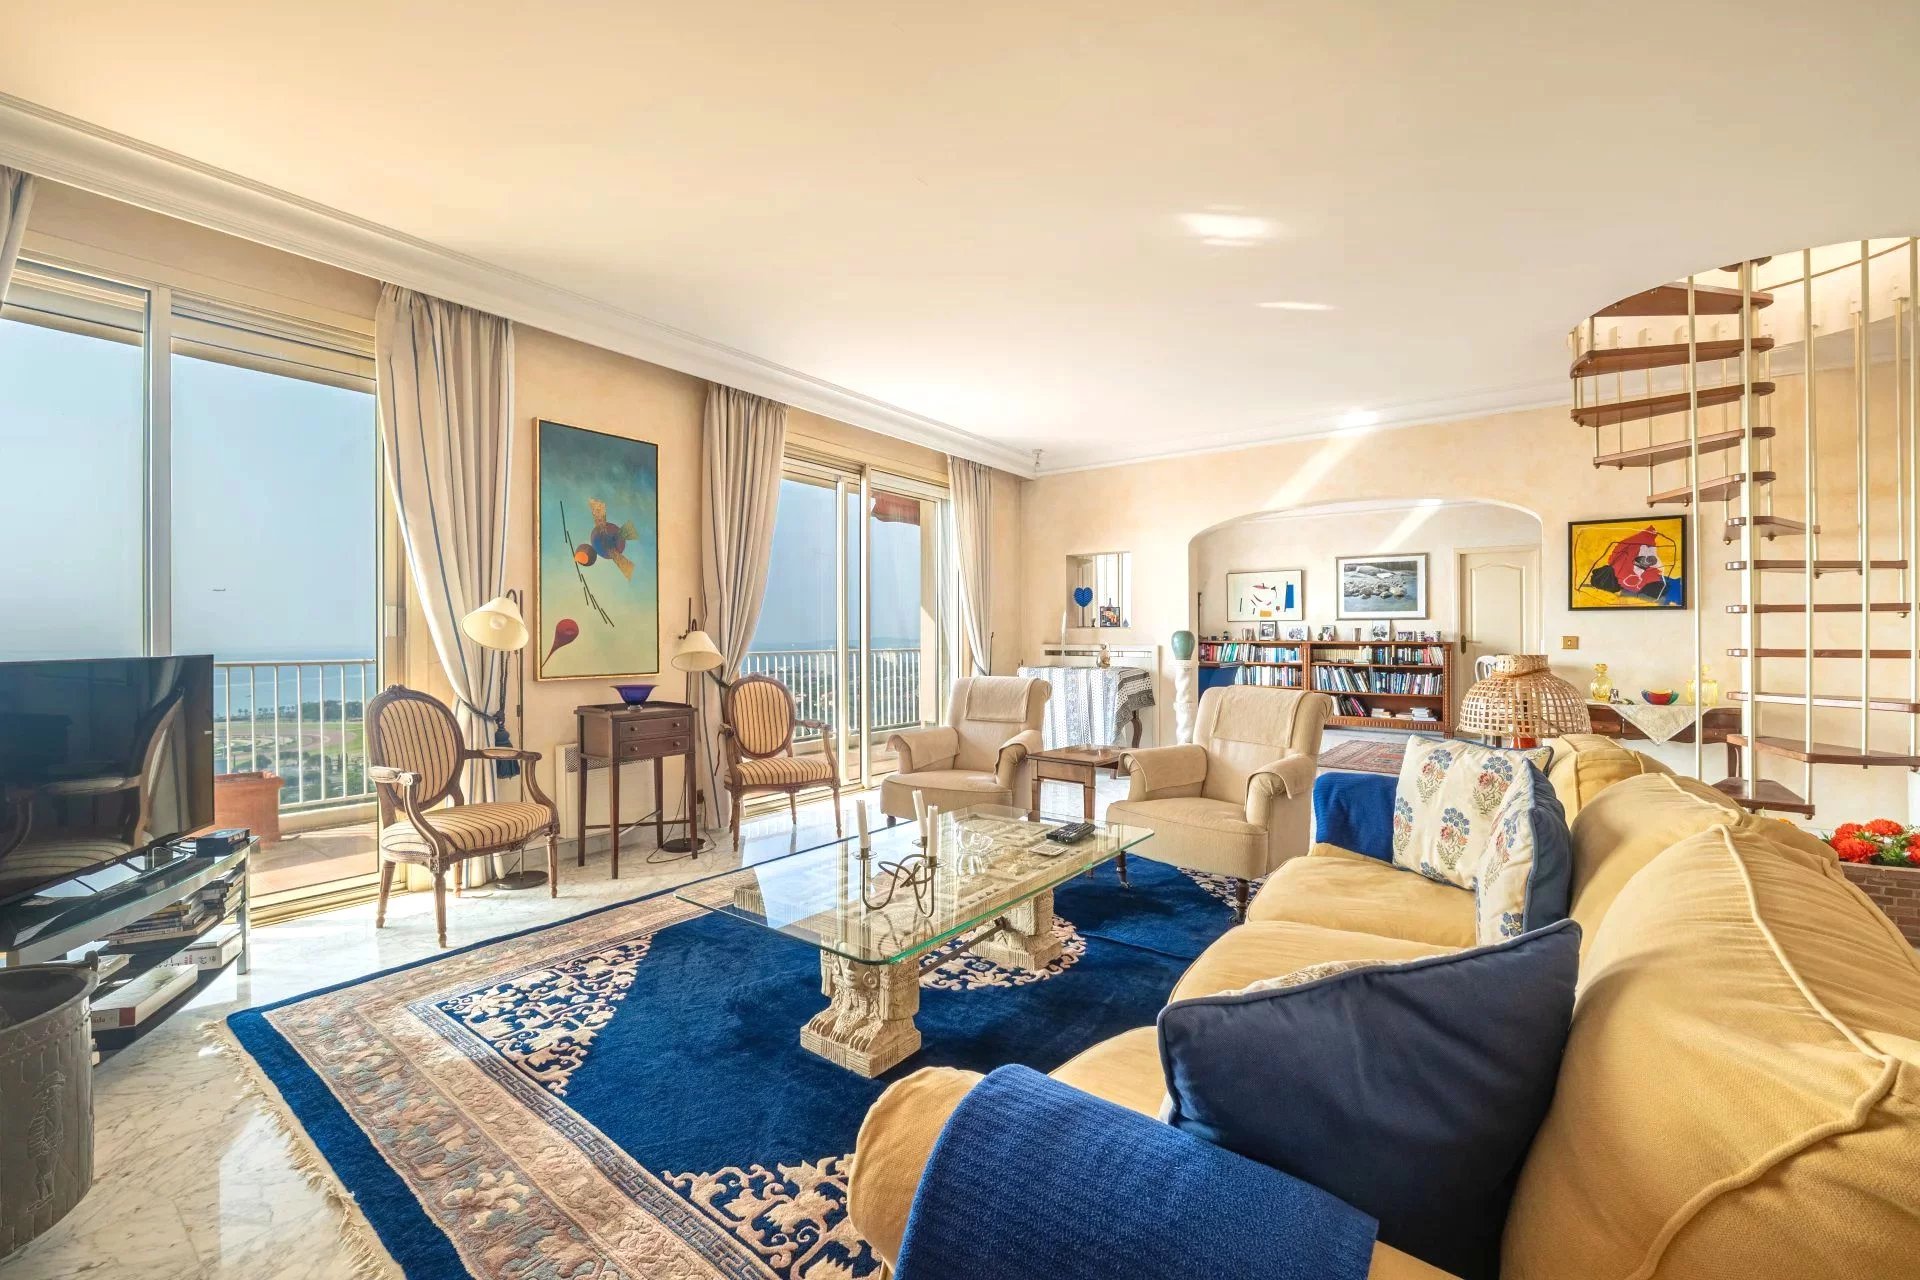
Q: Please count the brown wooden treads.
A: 13